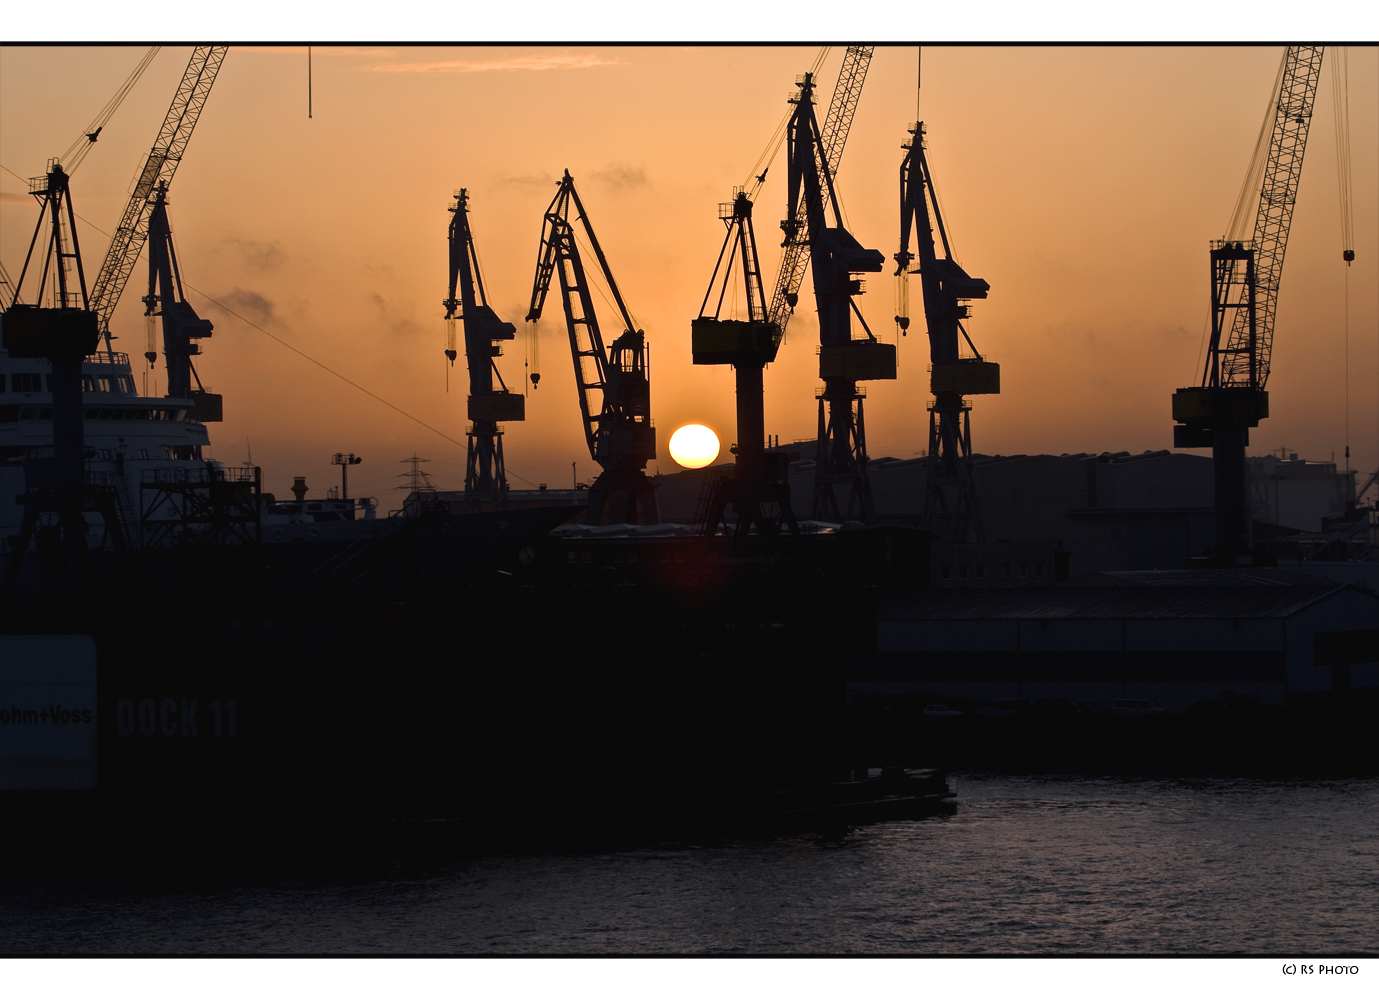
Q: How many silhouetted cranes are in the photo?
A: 8